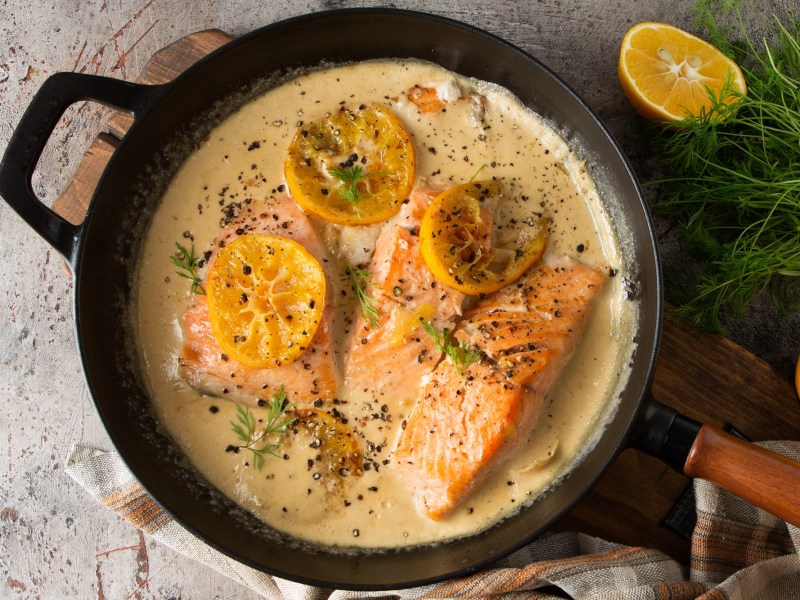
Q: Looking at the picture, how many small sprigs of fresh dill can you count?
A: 5